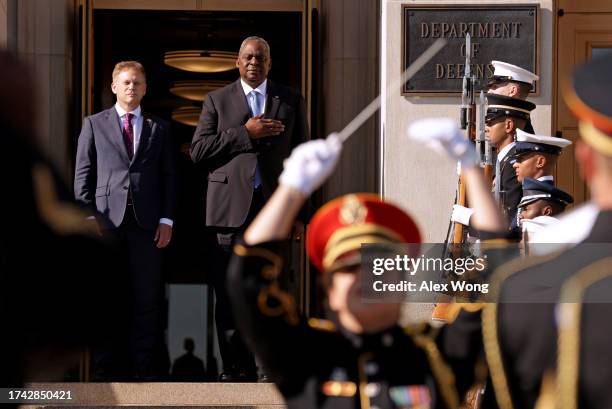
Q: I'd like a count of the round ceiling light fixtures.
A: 3